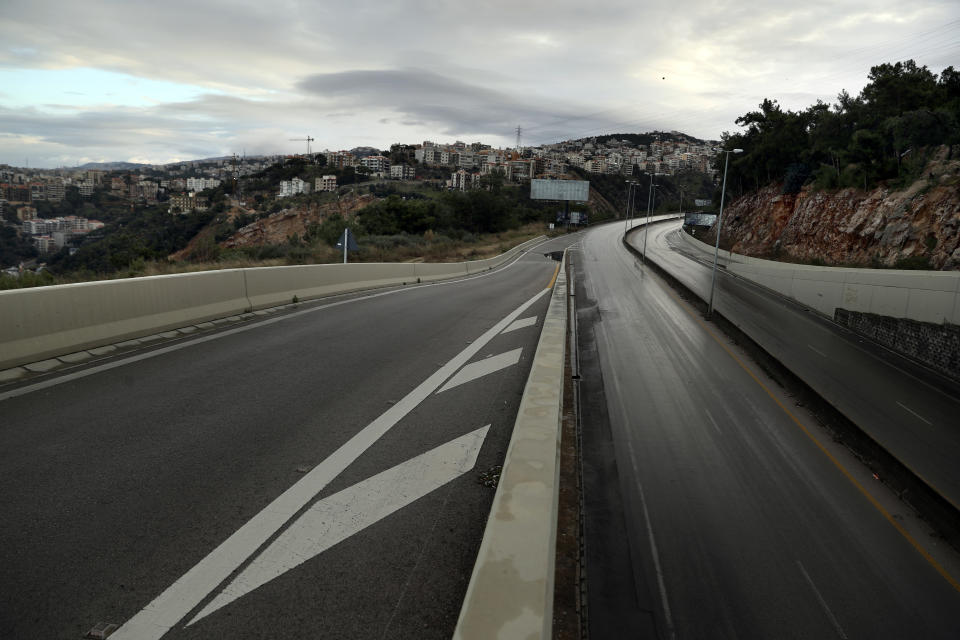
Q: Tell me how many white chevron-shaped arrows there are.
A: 3